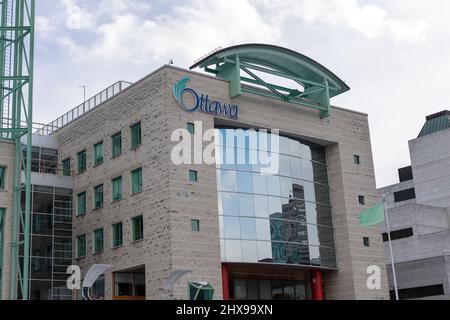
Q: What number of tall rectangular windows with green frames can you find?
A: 13